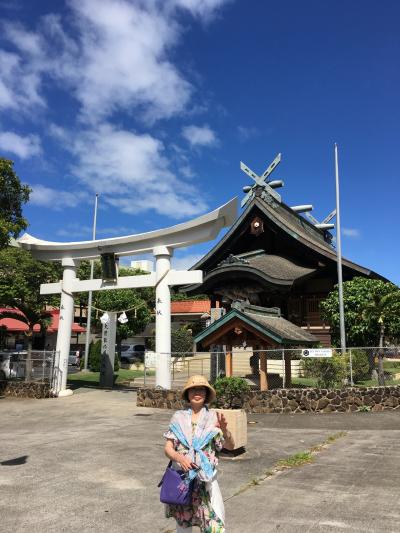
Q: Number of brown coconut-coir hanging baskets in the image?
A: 0